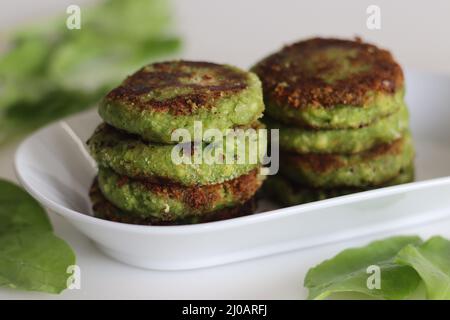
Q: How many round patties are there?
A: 8